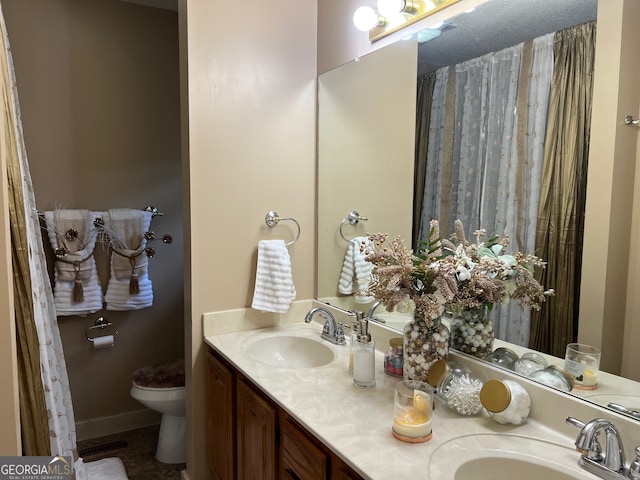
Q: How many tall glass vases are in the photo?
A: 1